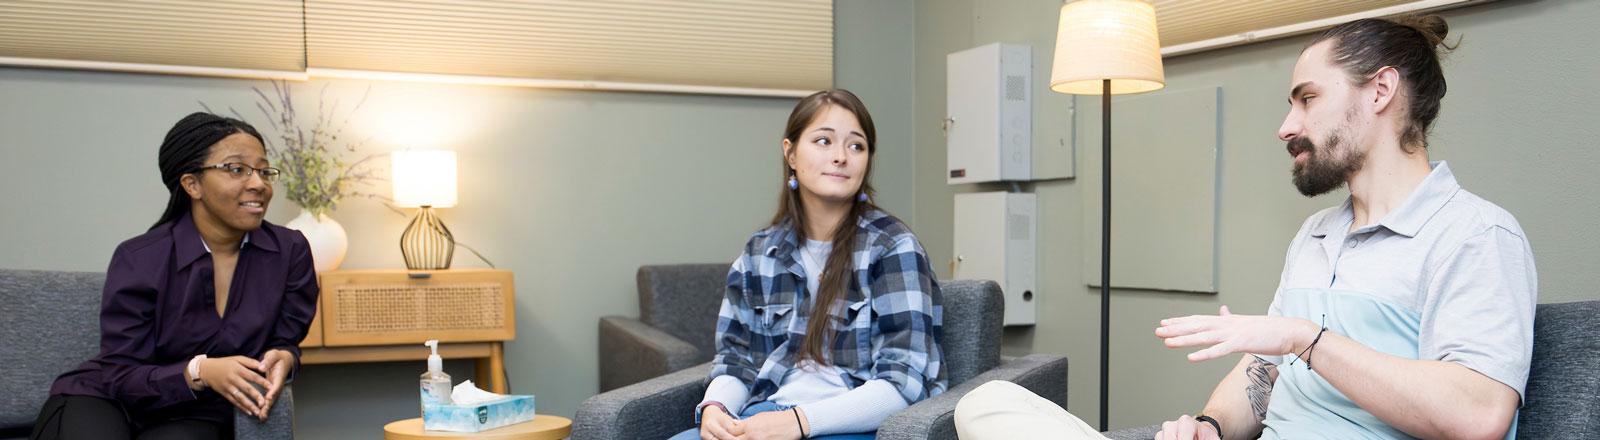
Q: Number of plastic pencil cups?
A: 0